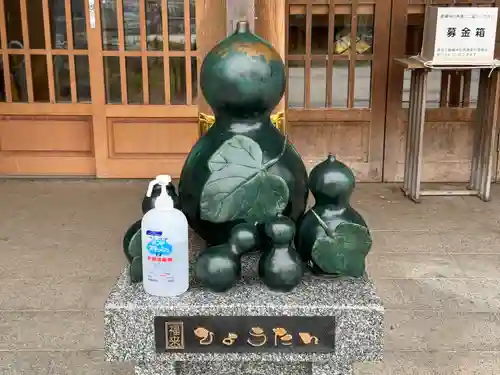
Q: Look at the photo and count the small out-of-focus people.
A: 0